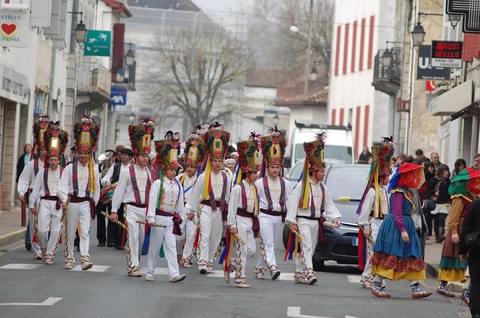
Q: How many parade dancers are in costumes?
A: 13